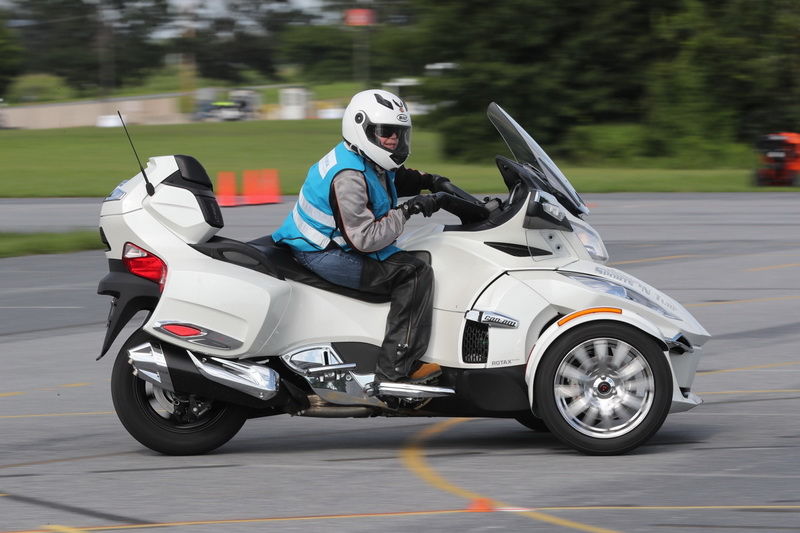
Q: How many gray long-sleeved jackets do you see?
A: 1